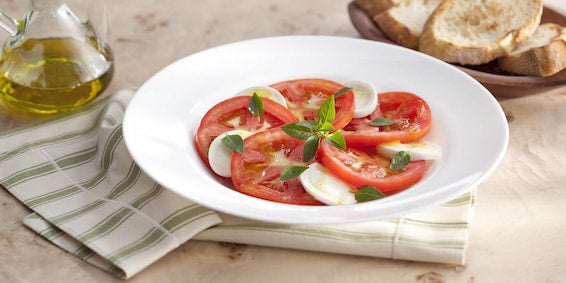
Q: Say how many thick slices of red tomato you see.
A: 5